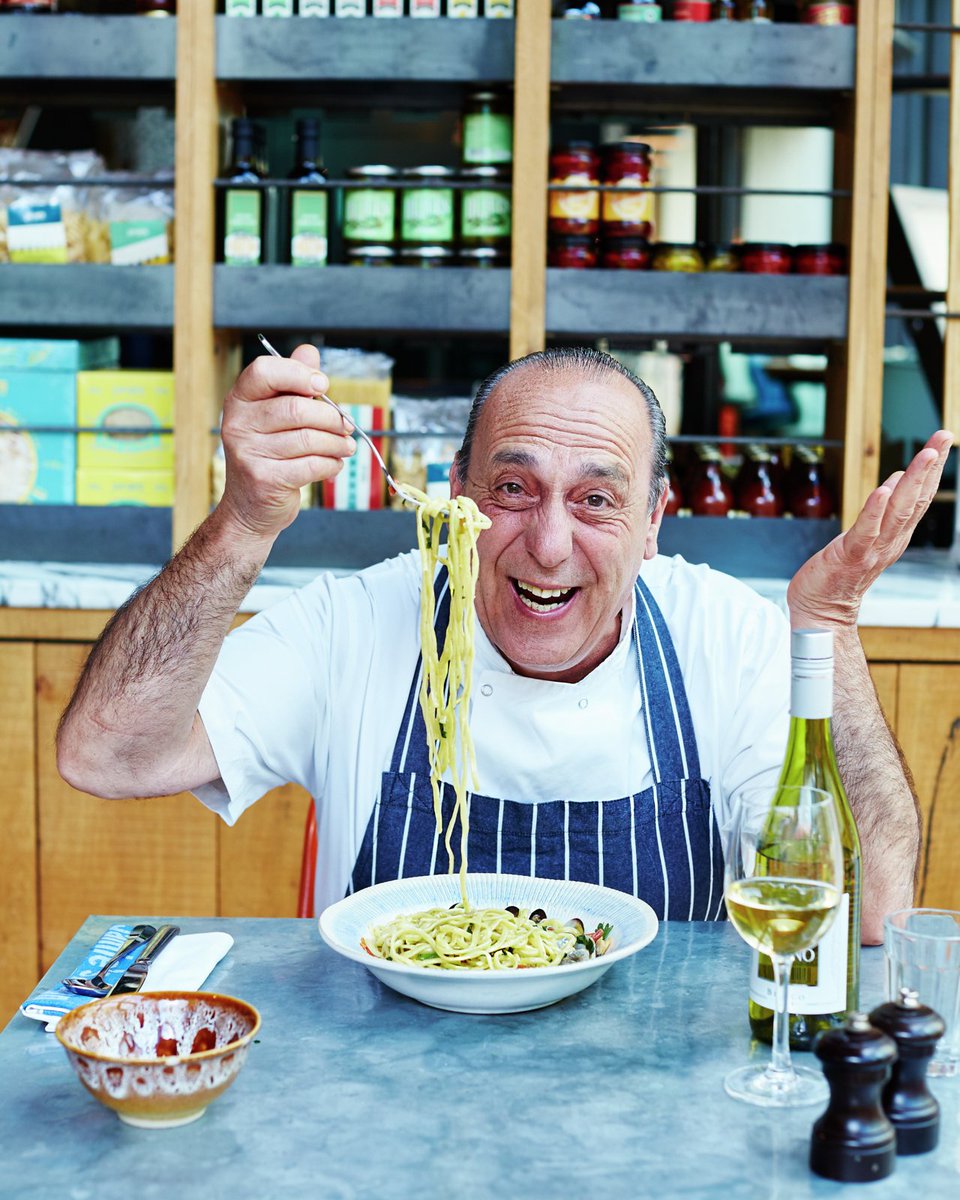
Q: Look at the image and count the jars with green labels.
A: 4